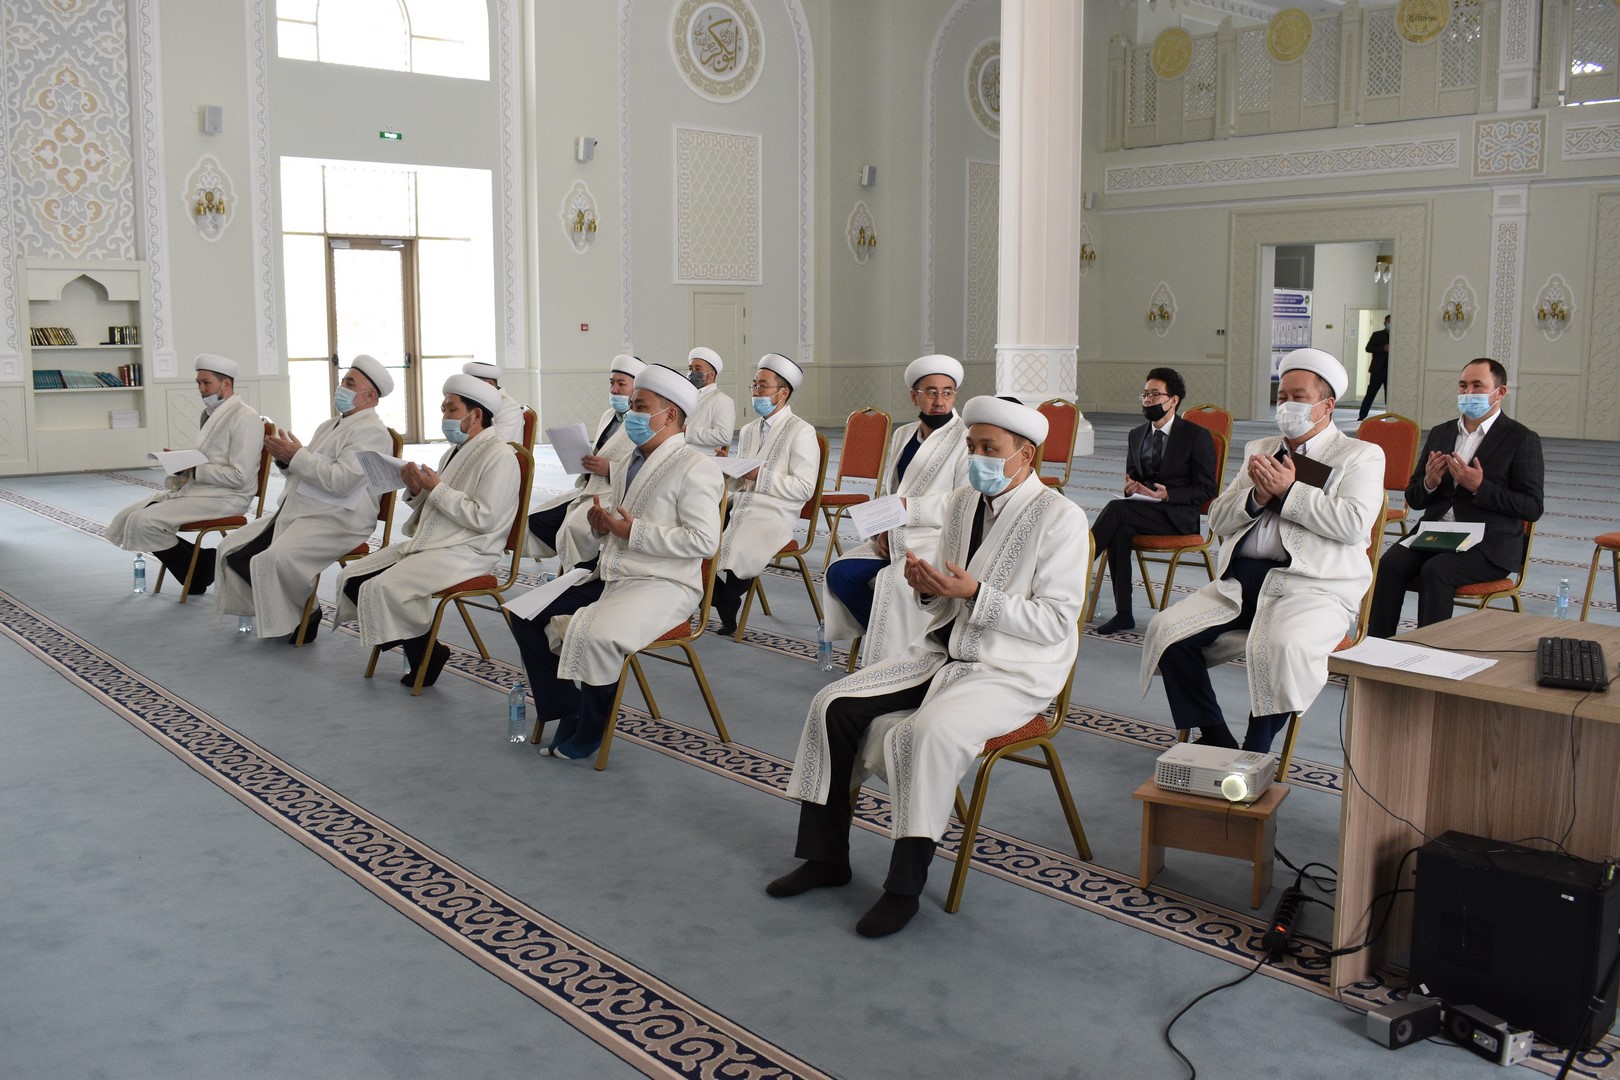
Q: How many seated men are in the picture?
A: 13